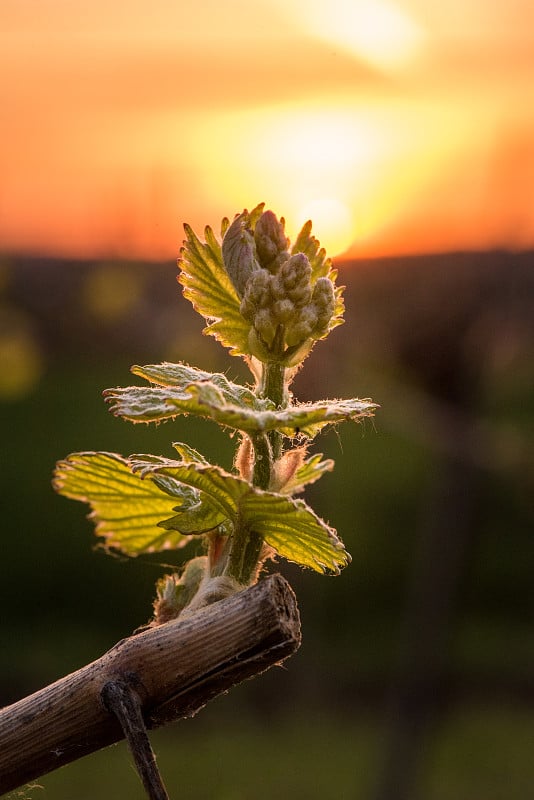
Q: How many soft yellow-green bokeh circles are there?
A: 2